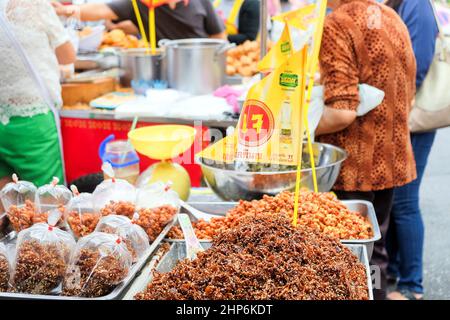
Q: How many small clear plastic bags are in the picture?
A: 9